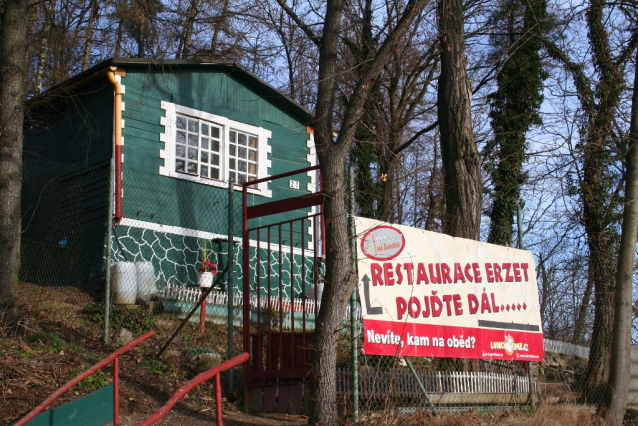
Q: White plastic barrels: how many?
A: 2